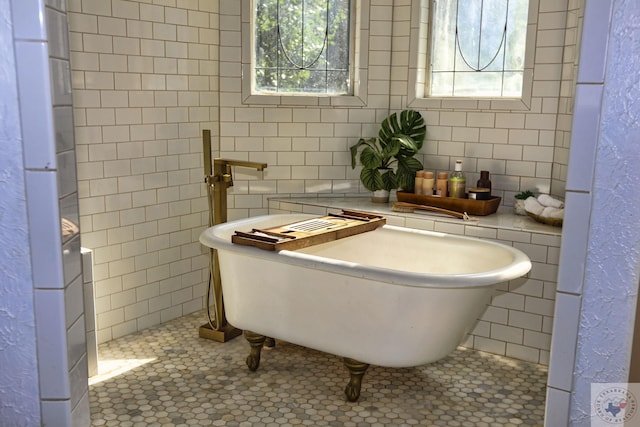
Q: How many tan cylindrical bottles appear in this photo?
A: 3